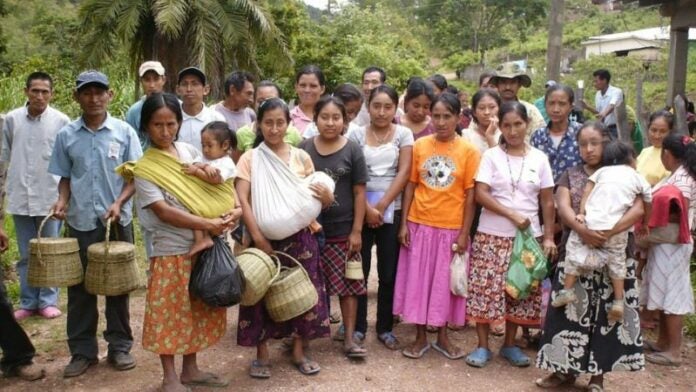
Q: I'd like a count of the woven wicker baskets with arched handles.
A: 5